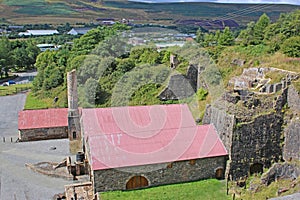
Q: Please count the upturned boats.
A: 0